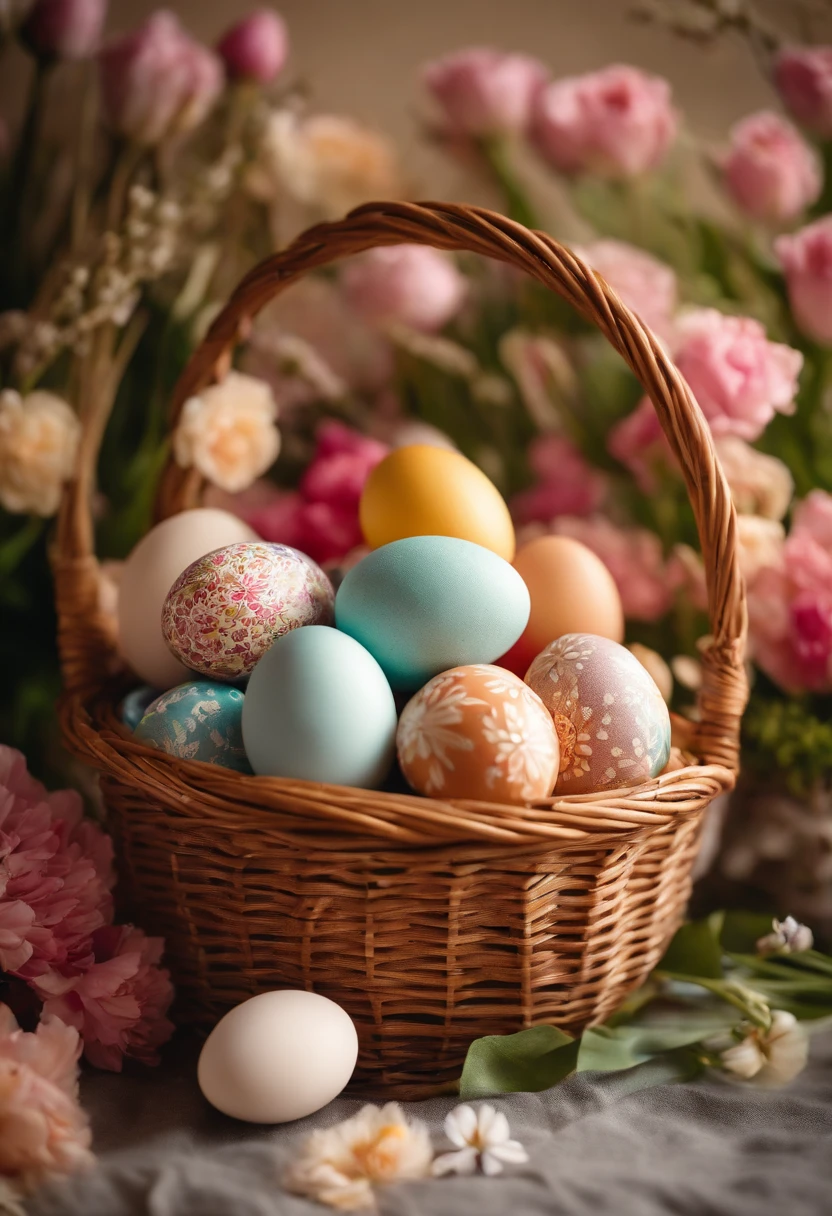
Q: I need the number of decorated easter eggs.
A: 4